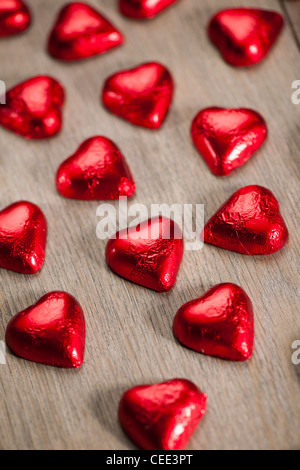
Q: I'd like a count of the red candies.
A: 14